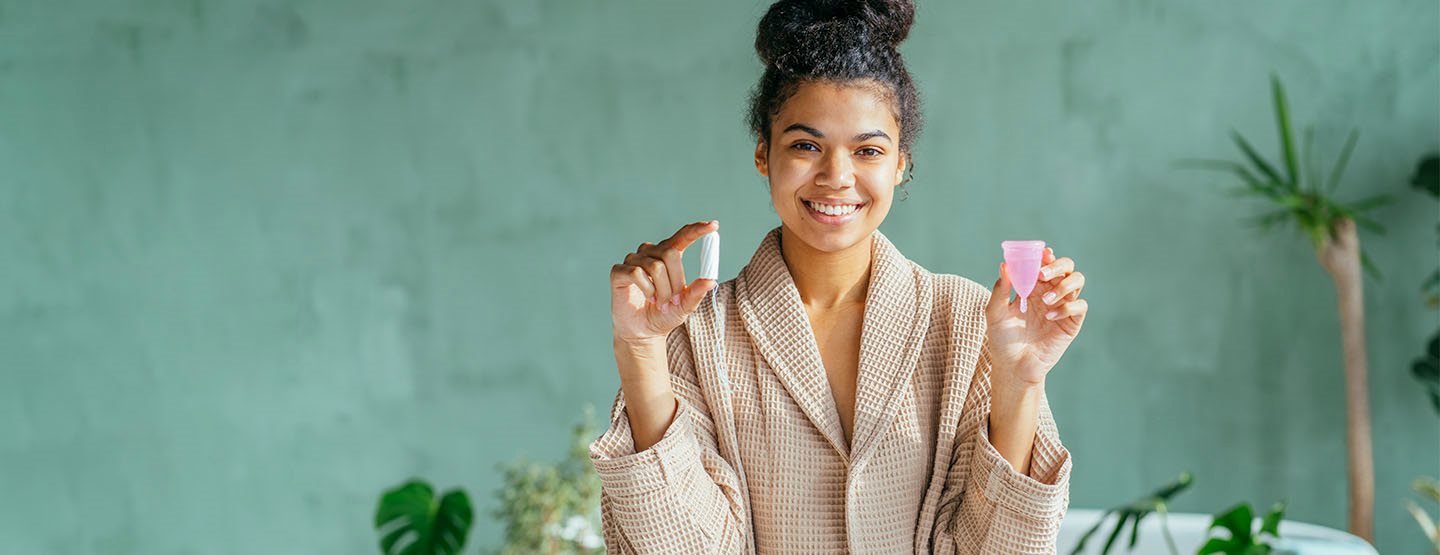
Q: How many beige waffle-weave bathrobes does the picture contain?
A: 1